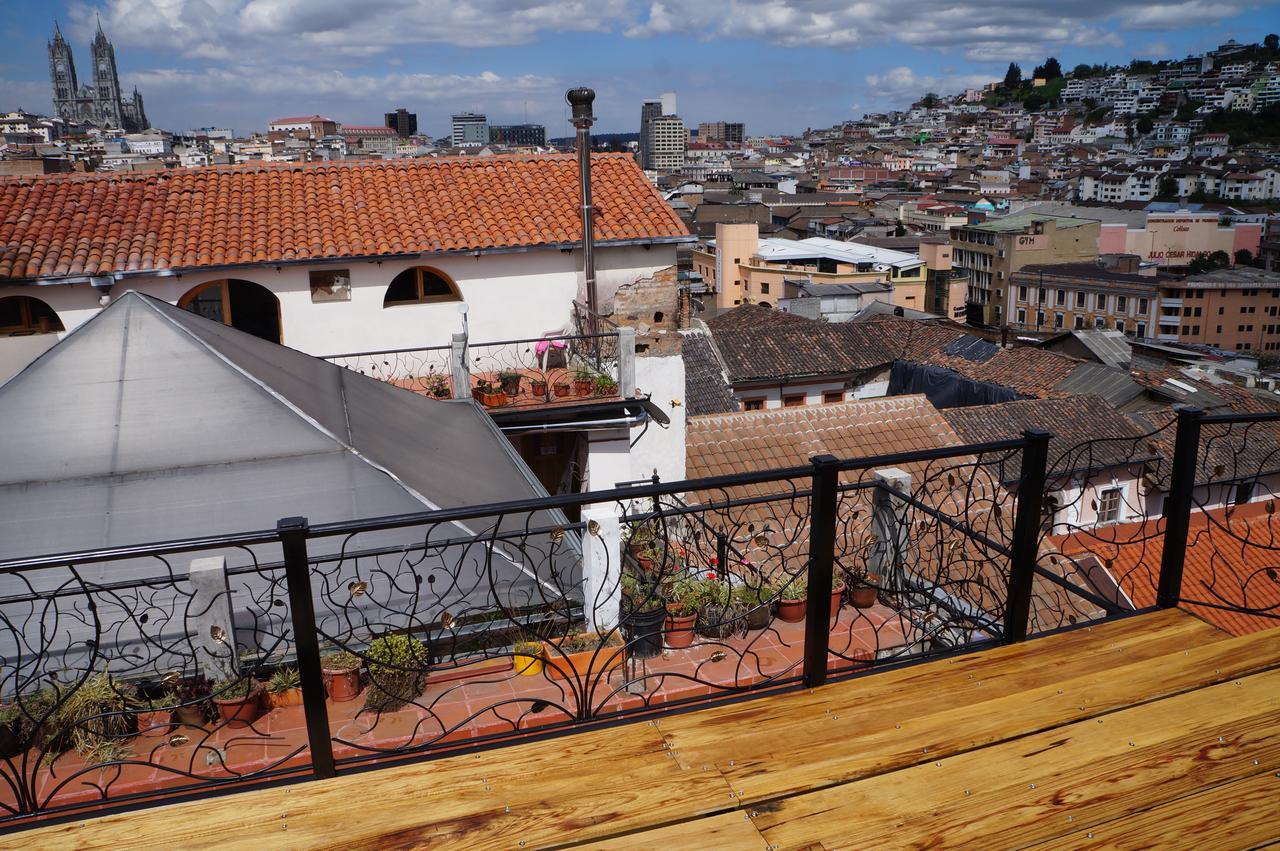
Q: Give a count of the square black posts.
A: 4